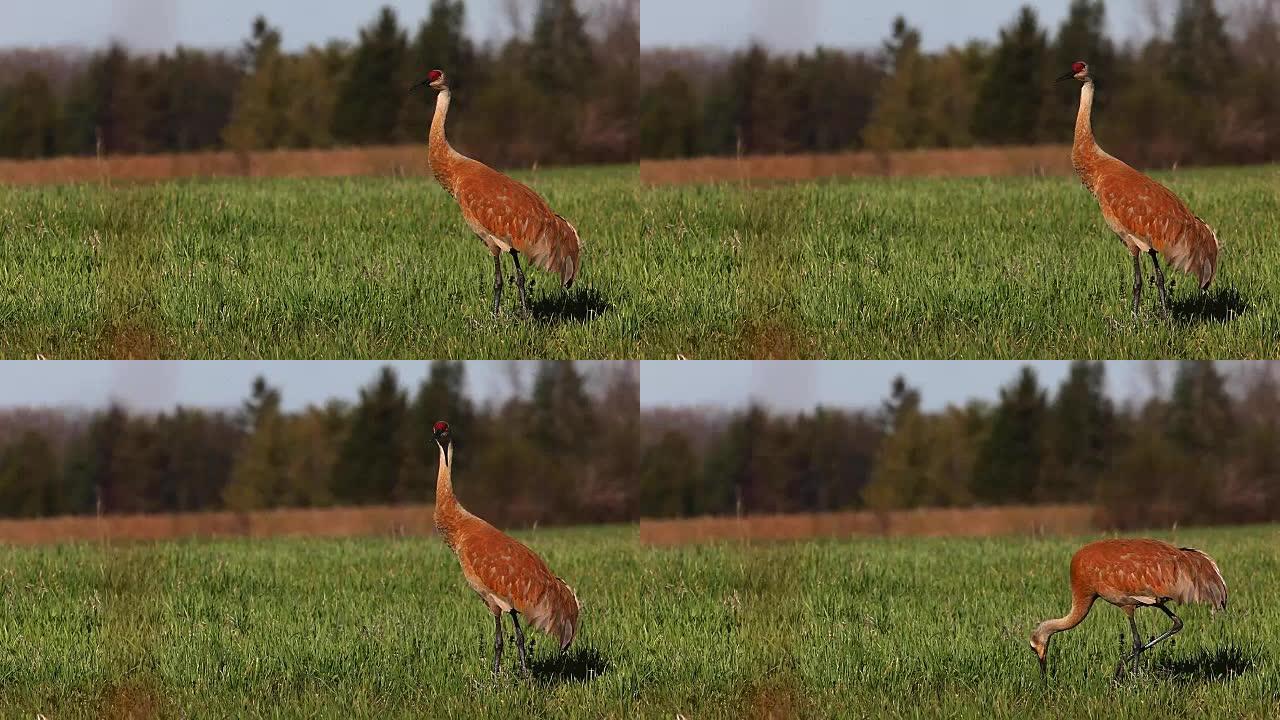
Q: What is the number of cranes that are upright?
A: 3